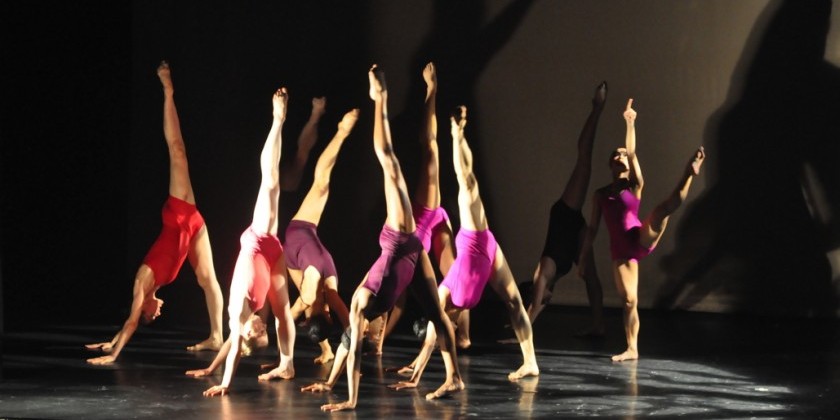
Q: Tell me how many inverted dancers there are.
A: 8